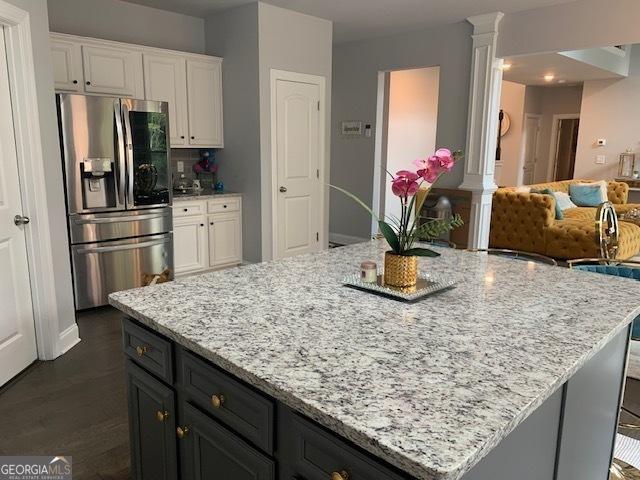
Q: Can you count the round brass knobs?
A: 5